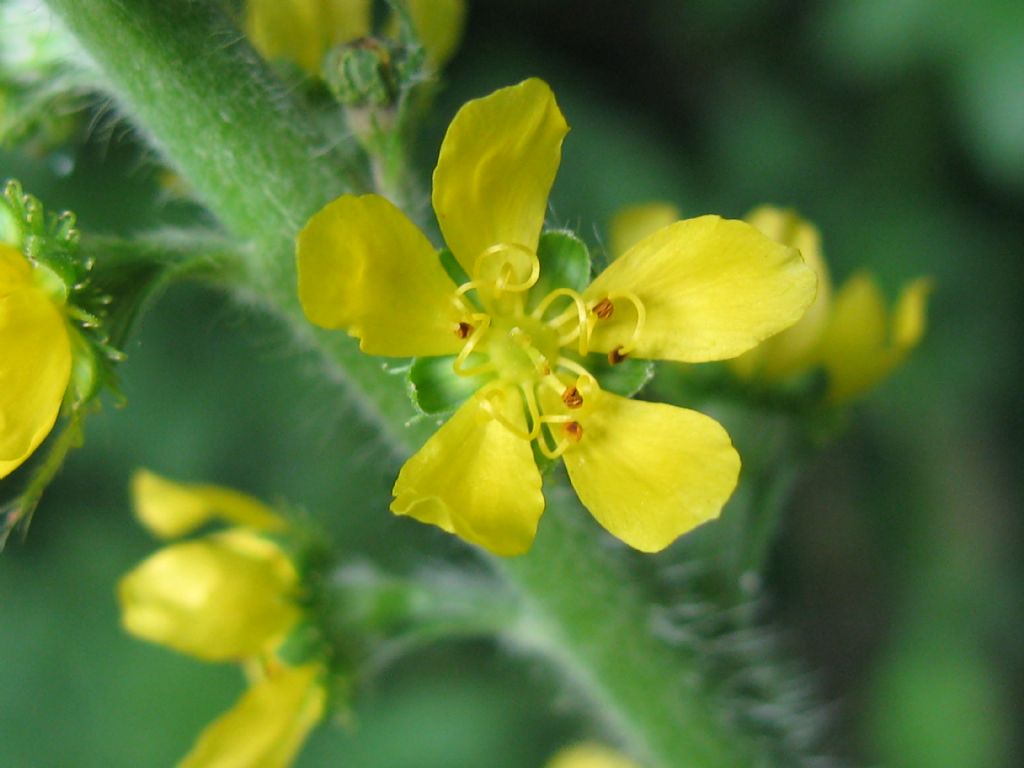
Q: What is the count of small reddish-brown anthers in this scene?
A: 5